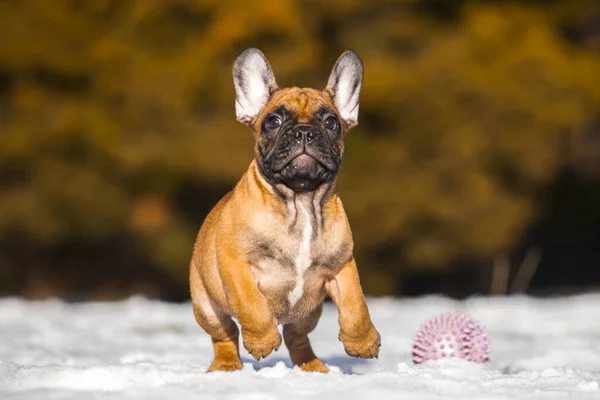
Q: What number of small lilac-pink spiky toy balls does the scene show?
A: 1